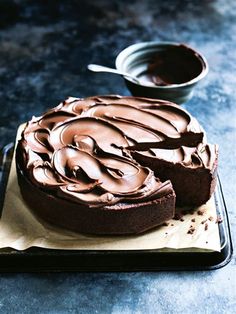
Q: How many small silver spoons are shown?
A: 1